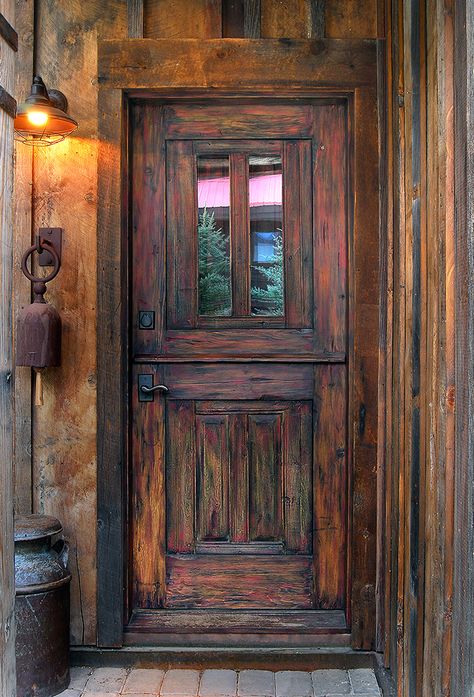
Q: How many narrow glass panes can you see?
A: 2